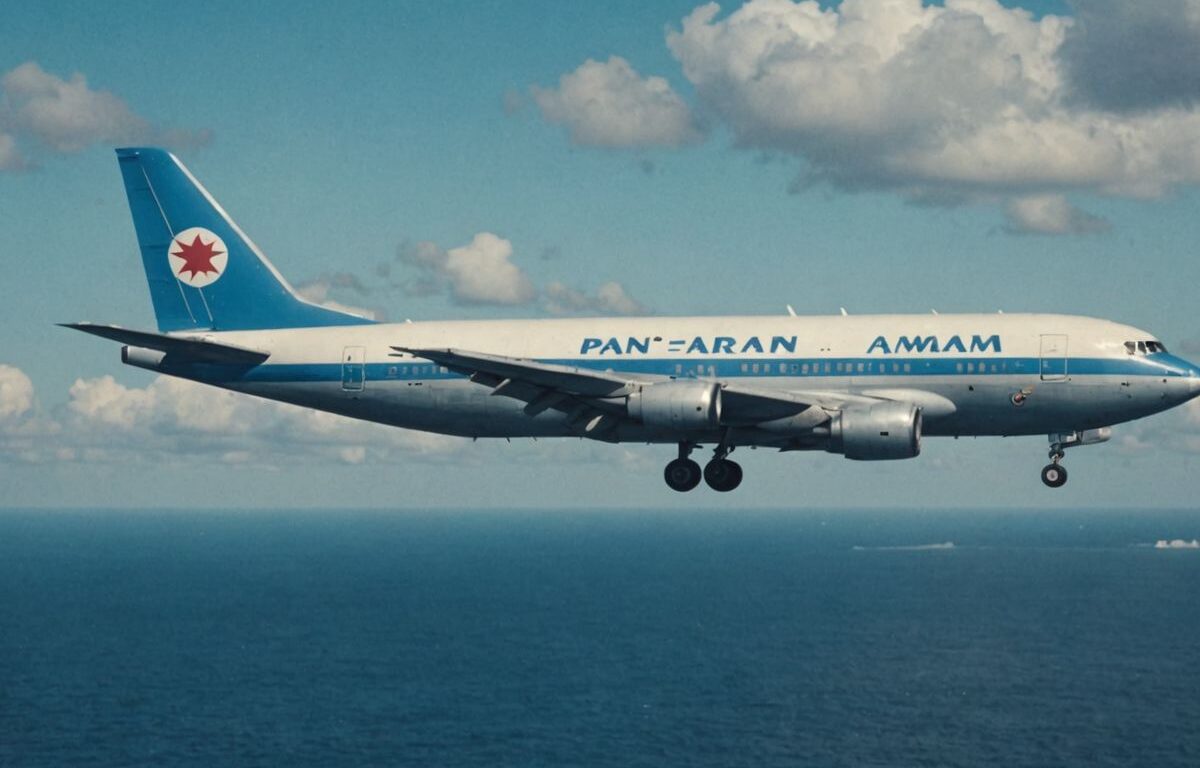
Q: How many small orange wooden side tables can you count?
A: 0